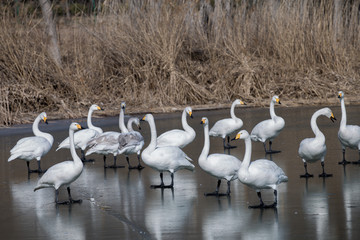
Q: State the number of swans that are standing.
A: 13